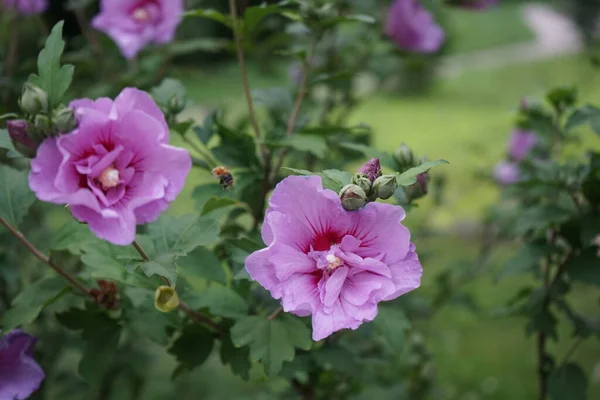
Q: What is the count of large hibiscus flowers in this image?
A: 2